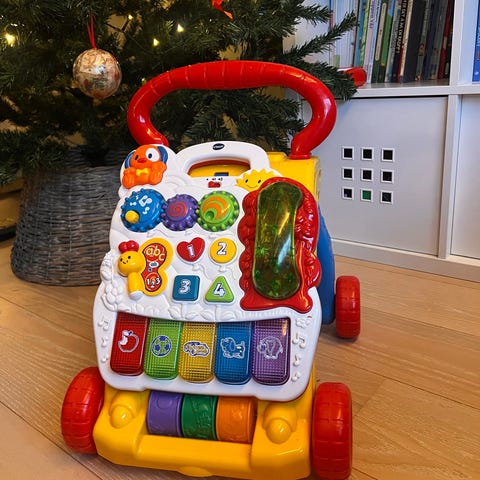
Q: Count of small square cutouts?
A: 9